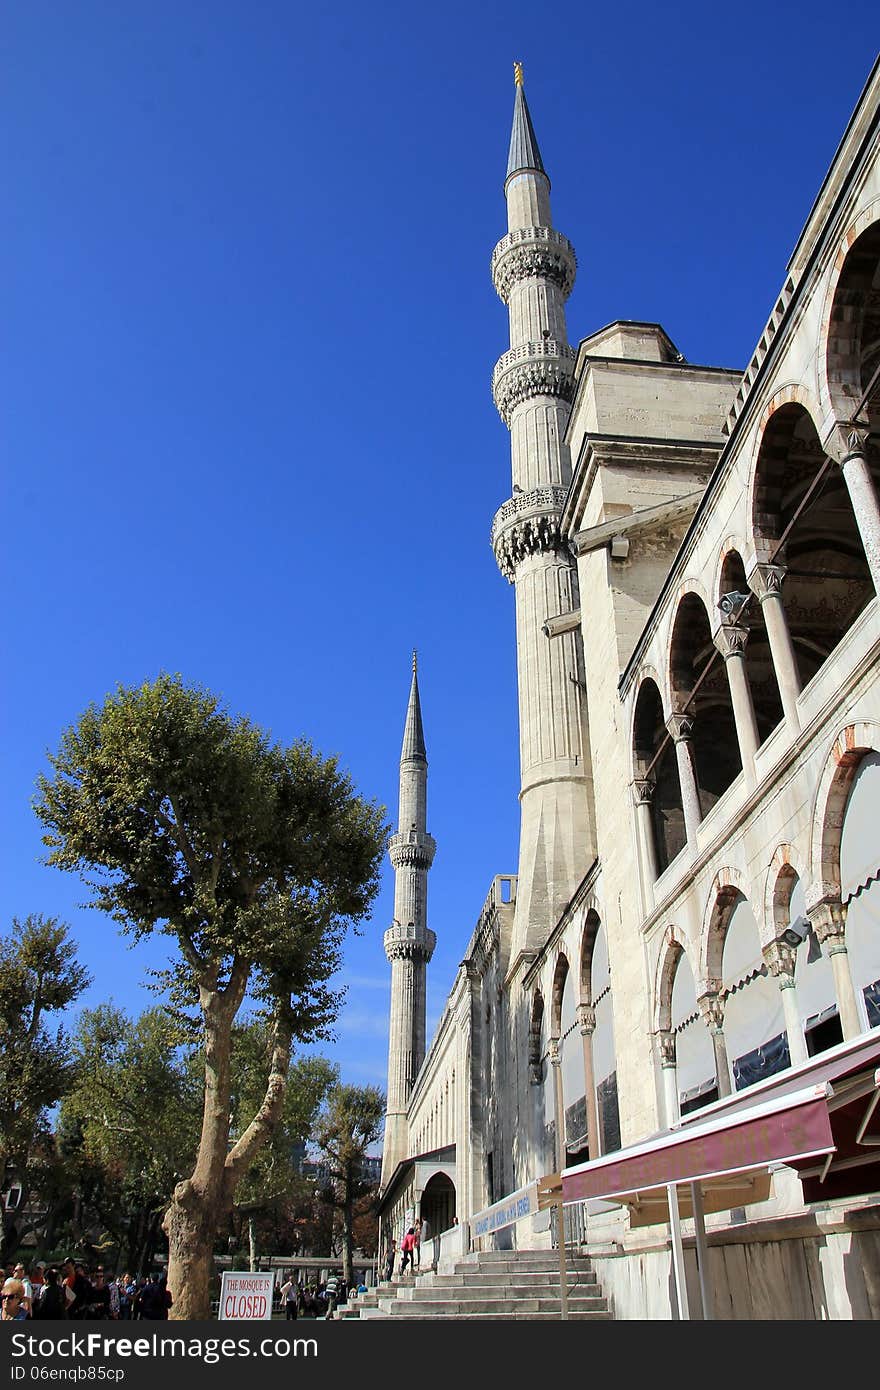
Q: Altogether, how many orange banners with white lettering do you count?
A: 0